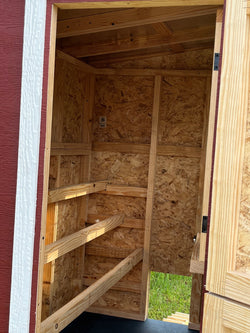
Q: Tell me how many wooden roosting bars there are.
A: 3